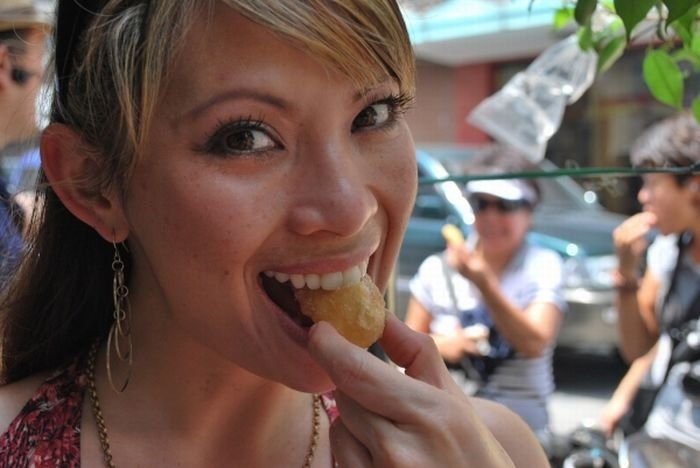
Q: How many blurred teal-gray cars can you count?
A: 1